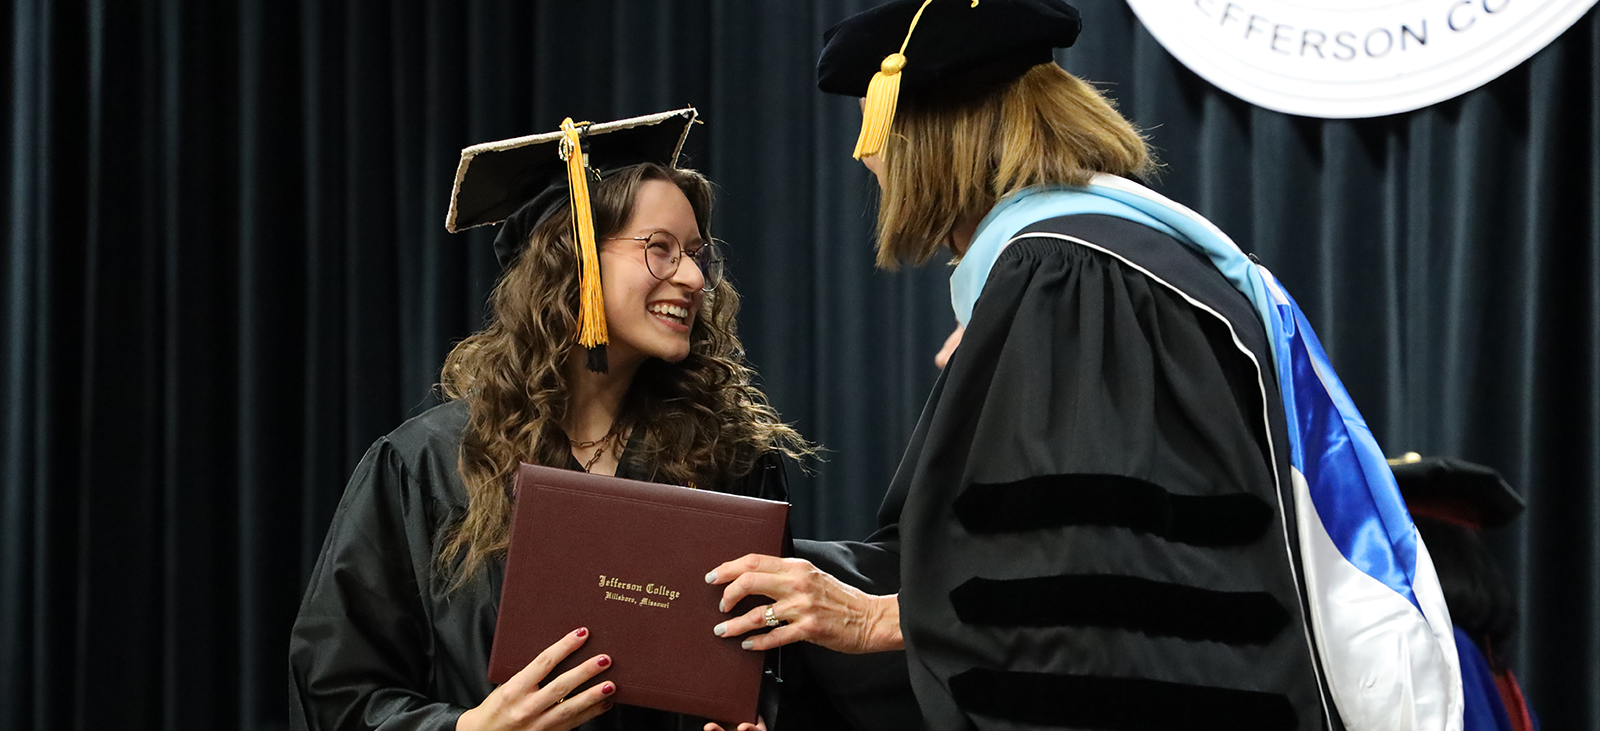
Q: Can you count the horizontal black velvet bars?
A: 3